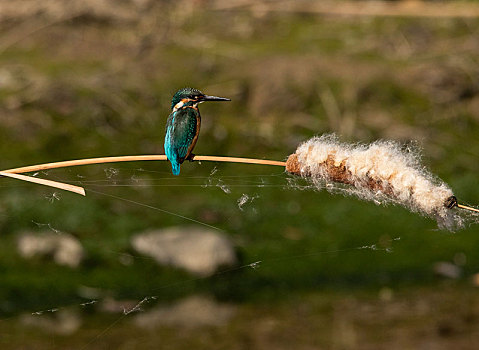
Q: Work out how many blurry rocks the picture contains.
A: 2